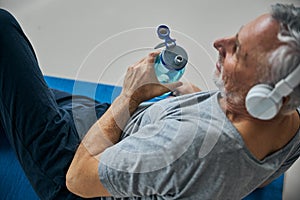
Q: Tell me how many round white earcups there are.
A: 1